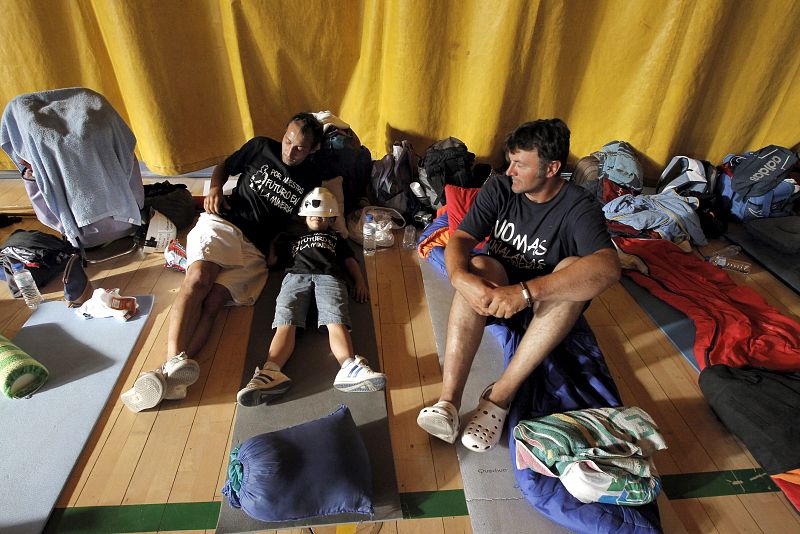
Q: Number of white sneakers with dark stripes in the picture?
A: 2